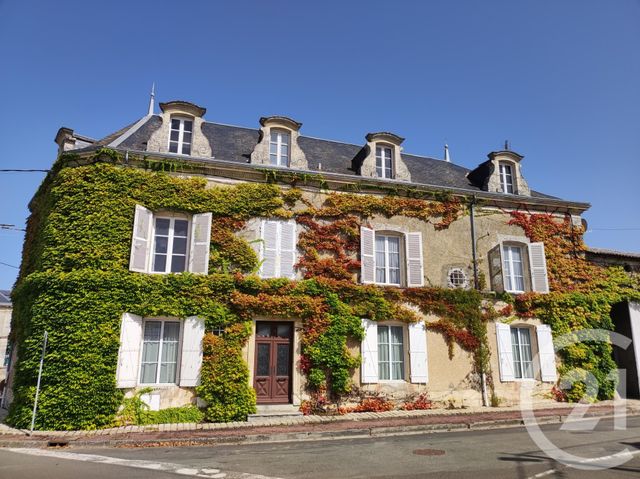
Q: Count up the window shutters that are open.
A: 12